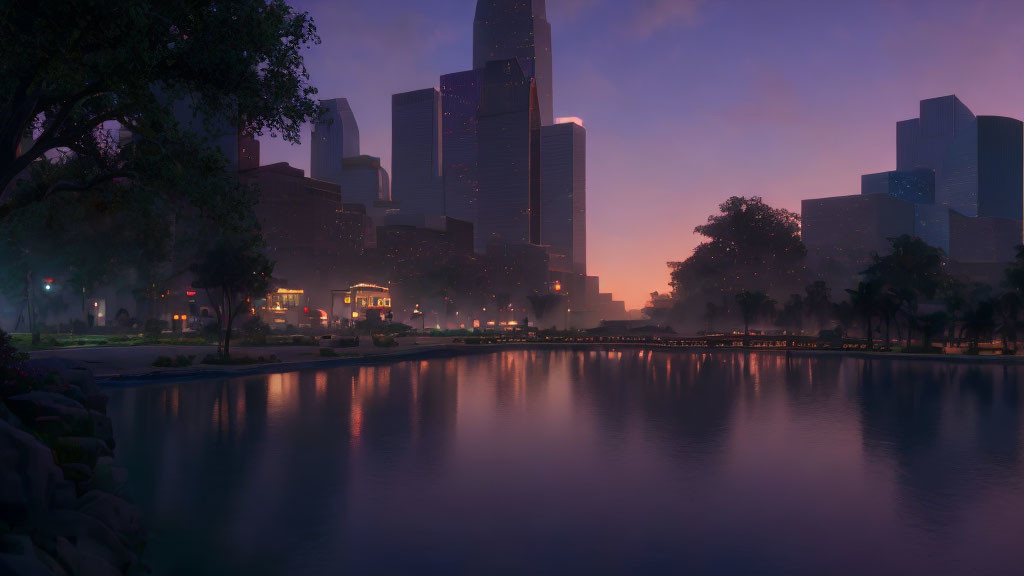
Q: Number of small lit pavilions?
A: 2